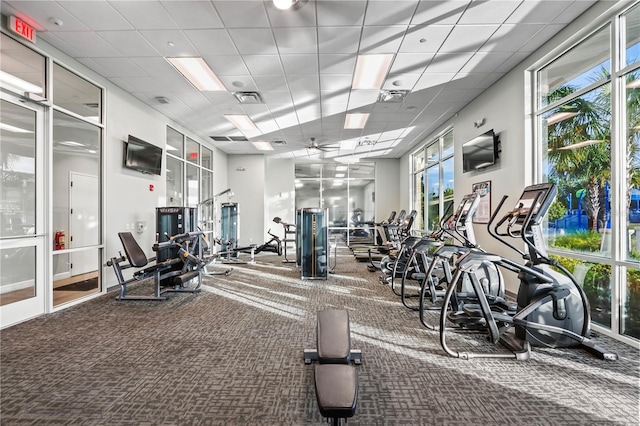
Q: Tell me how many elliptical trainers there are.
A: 2